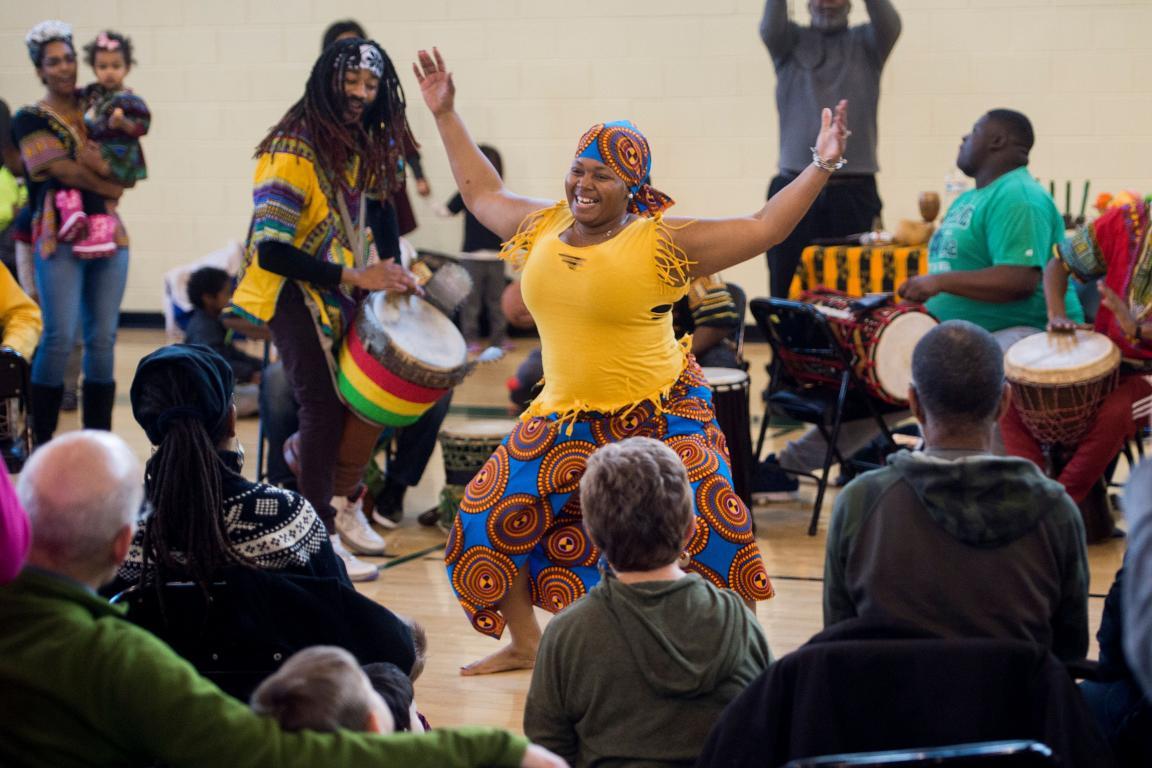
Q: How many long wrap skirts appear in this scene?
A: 1